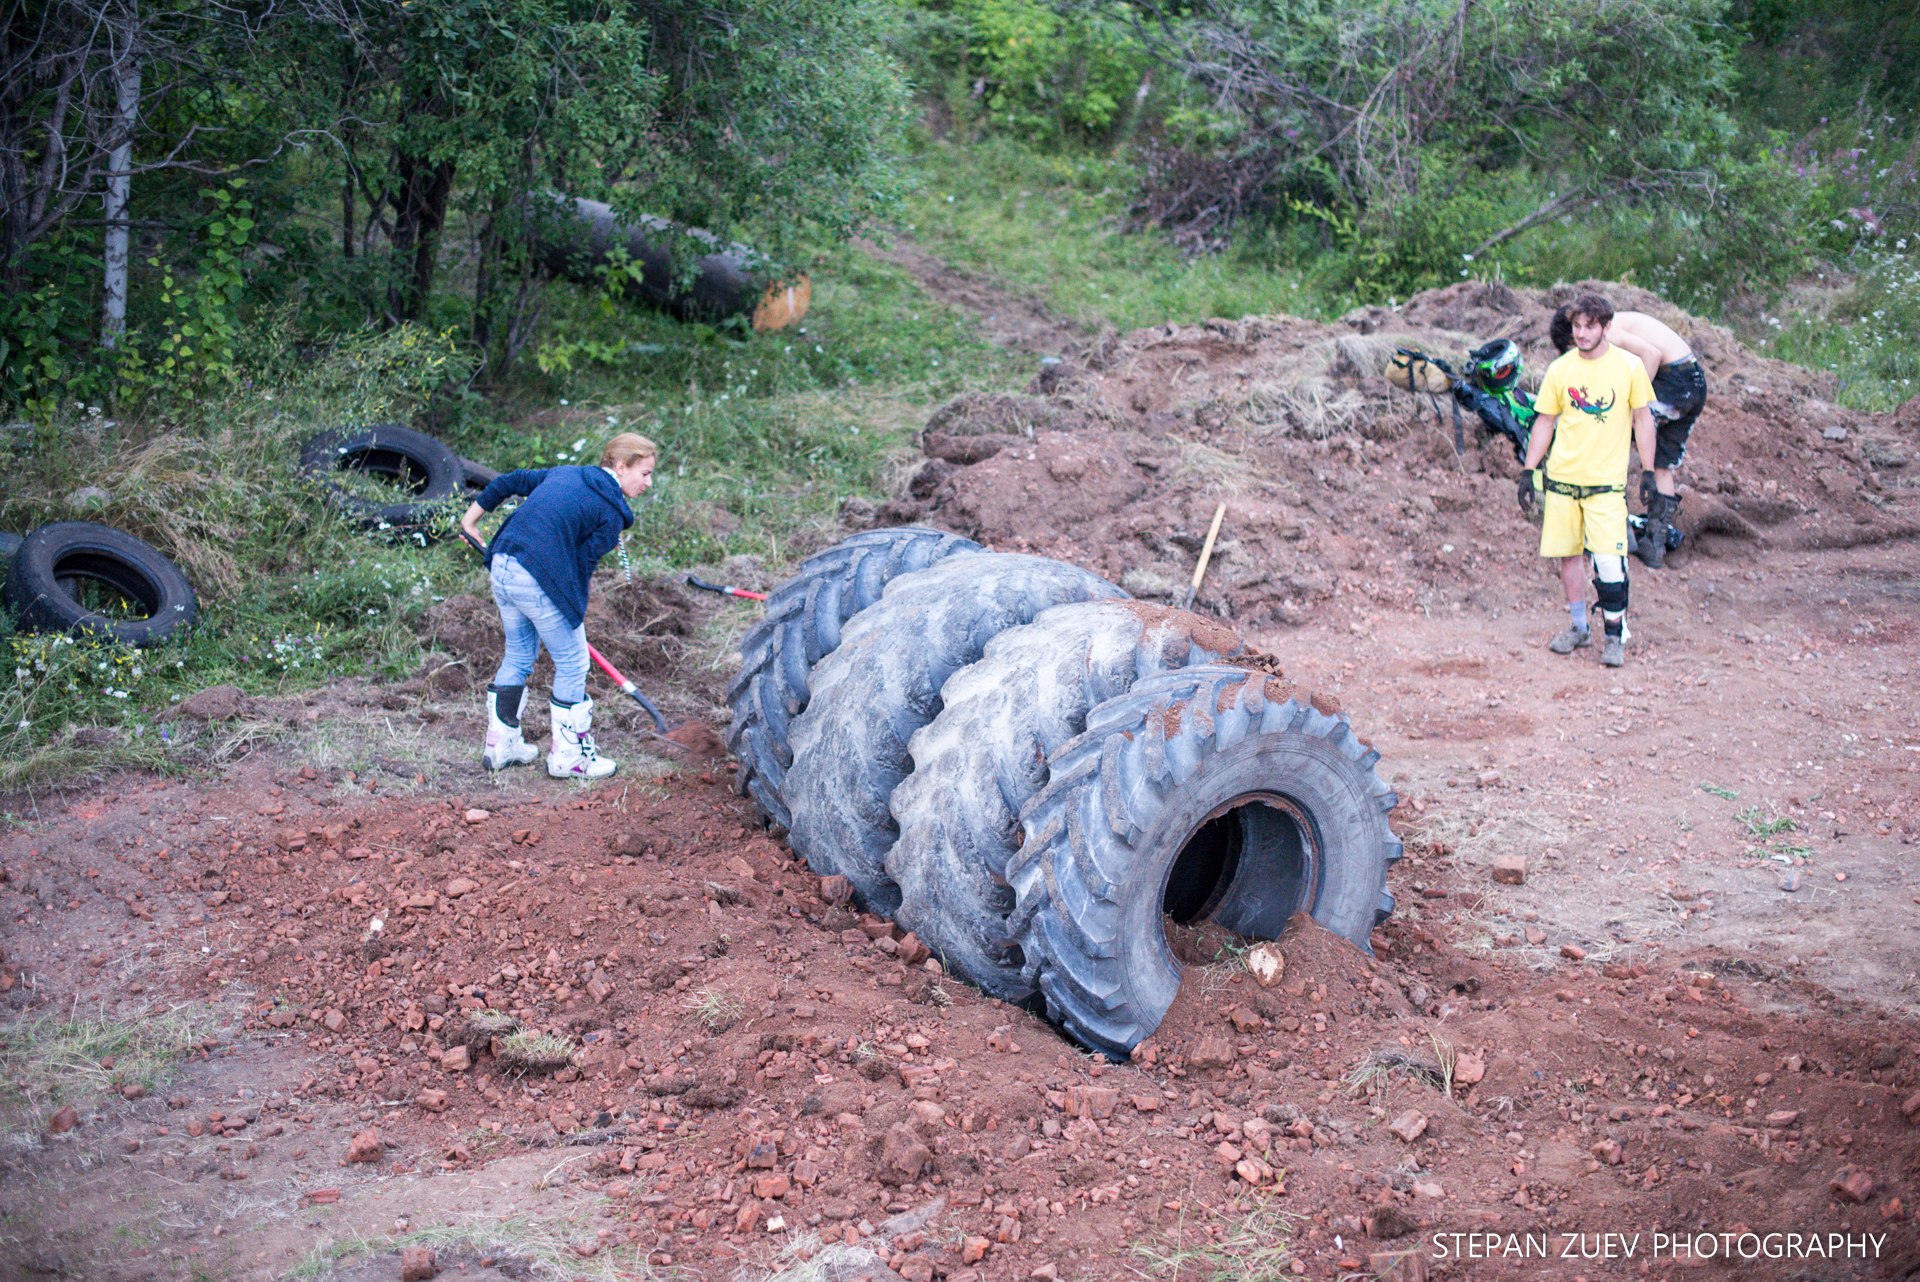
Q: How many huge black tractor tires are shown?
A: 4